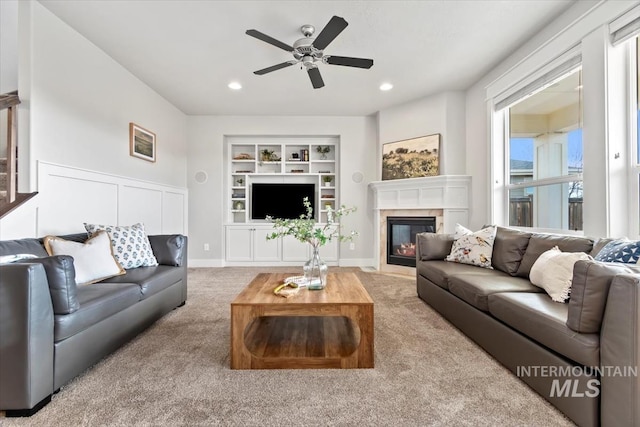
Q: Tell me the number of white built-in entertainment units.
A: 1